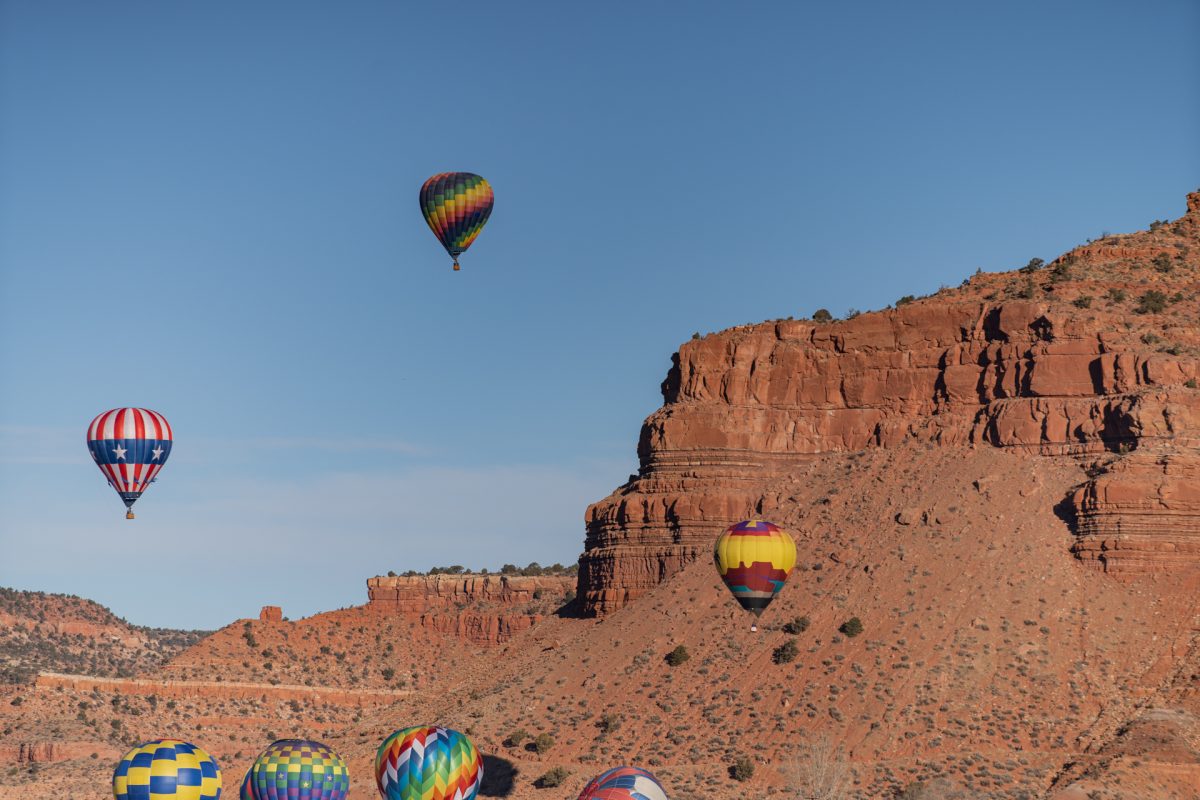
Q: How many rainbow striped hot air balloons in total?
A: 2